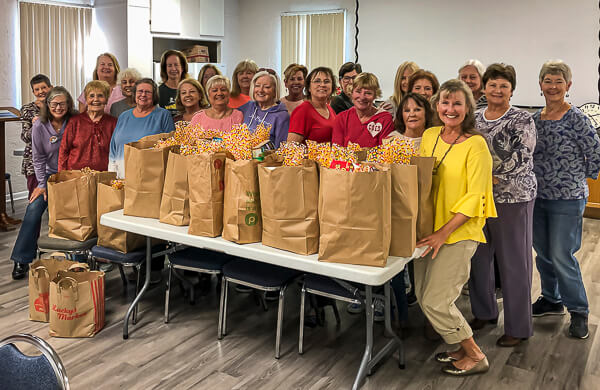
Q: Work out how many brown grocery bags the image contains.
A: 12